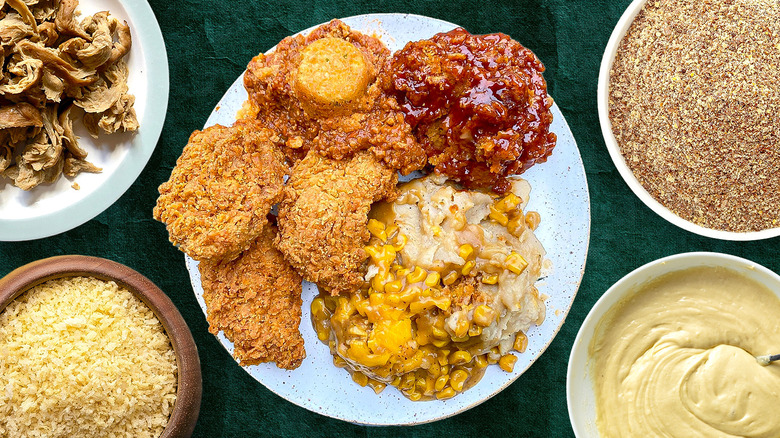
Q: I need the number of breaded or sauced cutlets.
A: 5